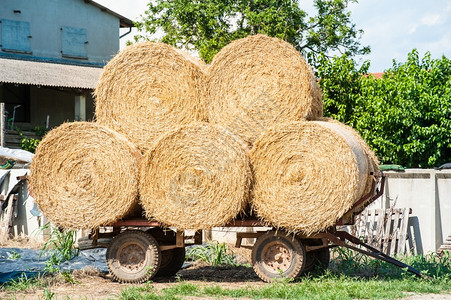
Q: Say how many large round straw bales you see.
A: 5